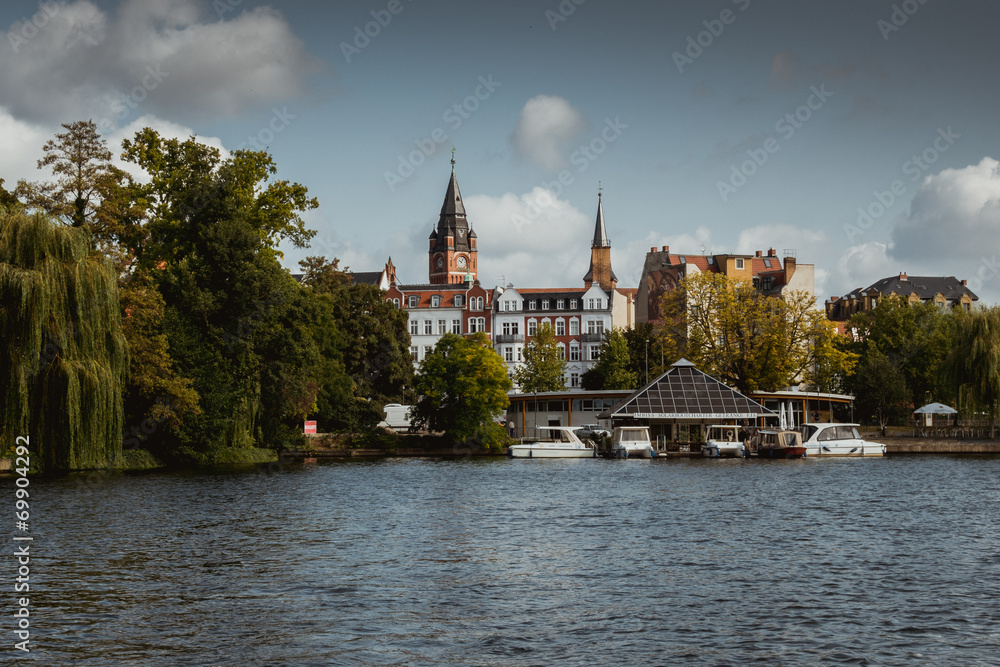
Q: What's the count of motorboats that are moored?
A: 5